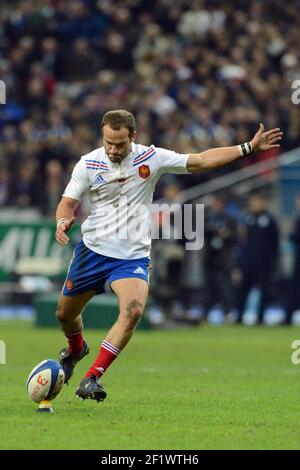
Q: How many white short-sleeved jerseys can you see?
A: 1